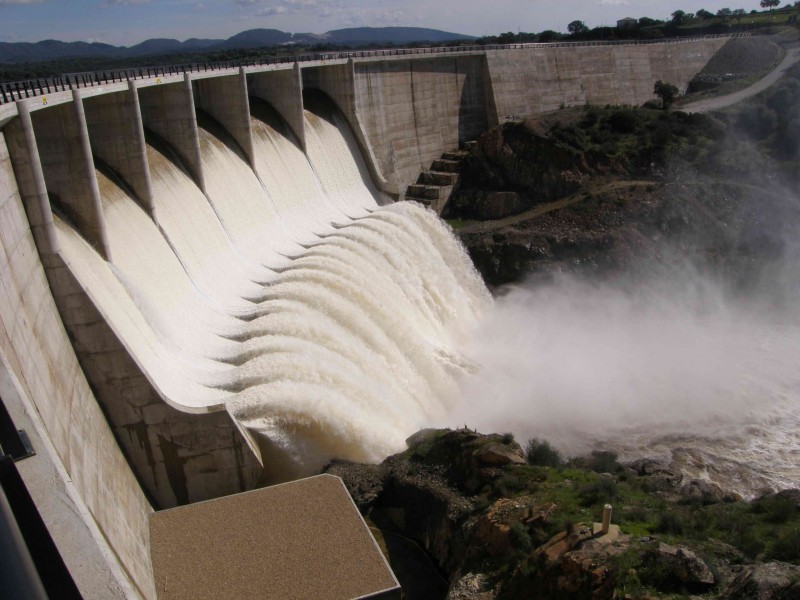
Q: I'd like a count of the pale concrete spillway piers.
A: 7